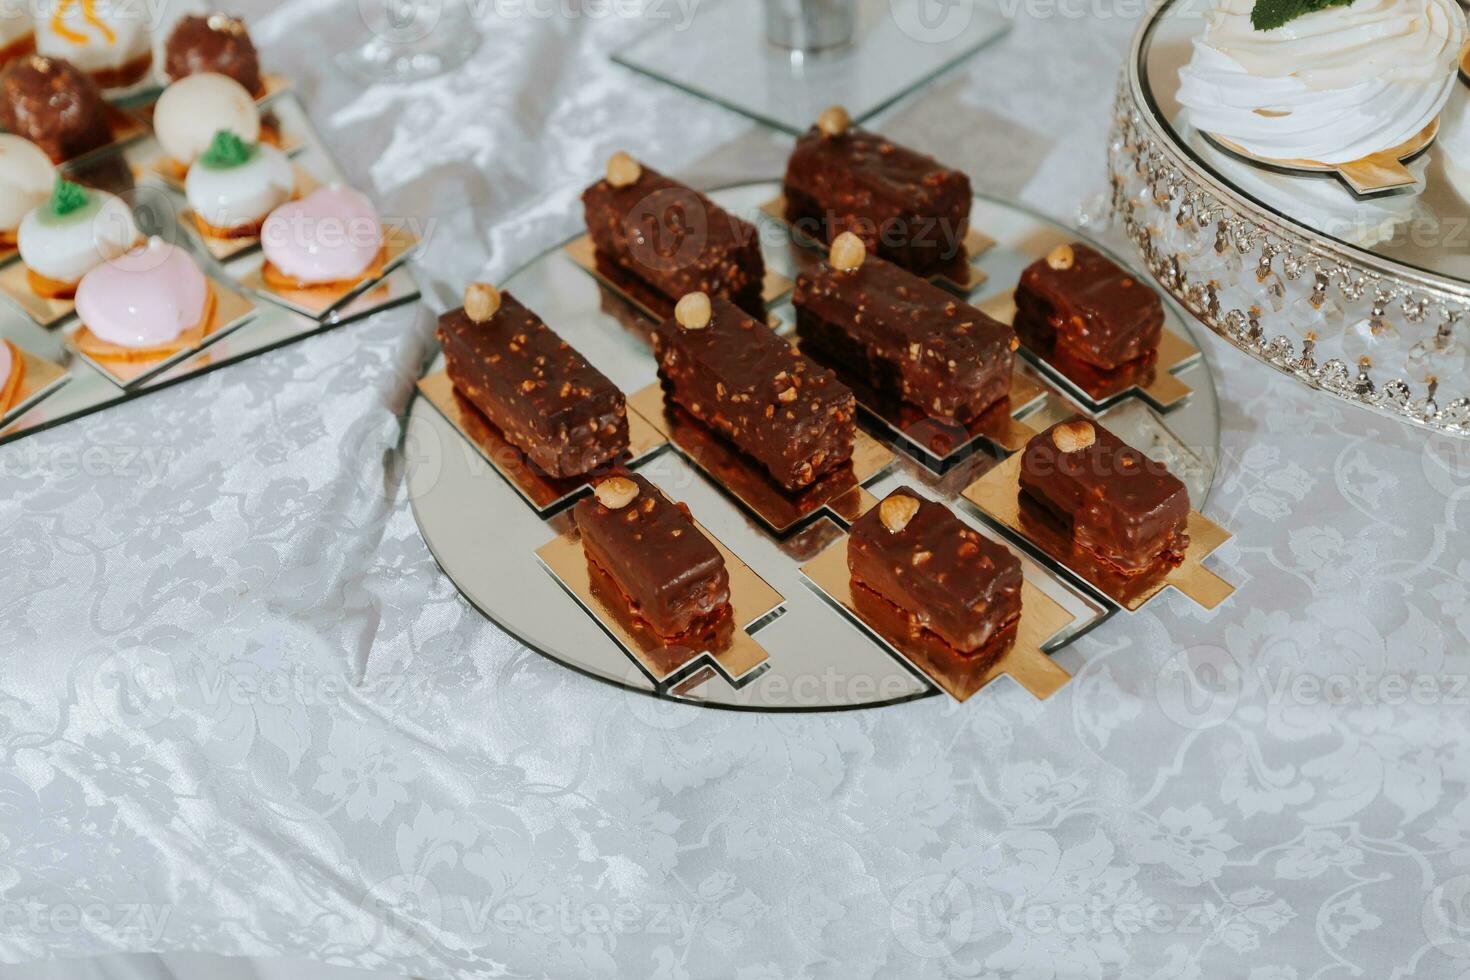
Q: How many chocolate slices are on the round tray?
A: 9